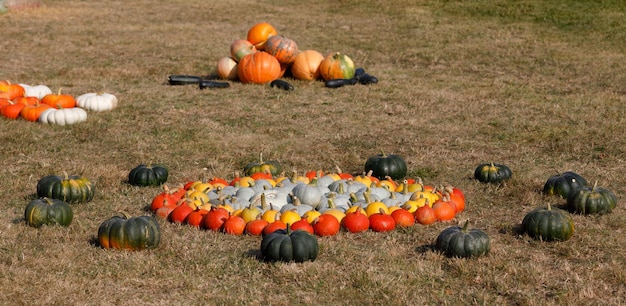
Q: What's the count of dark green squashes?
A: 12